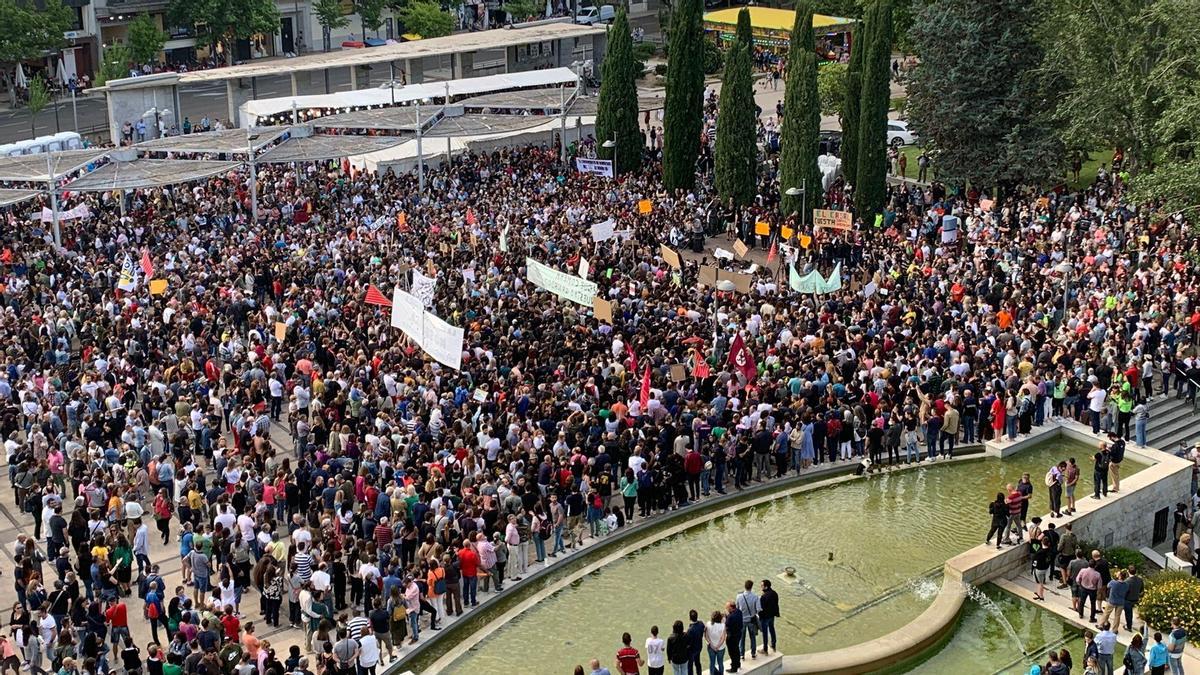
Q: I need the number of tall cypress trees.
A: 6